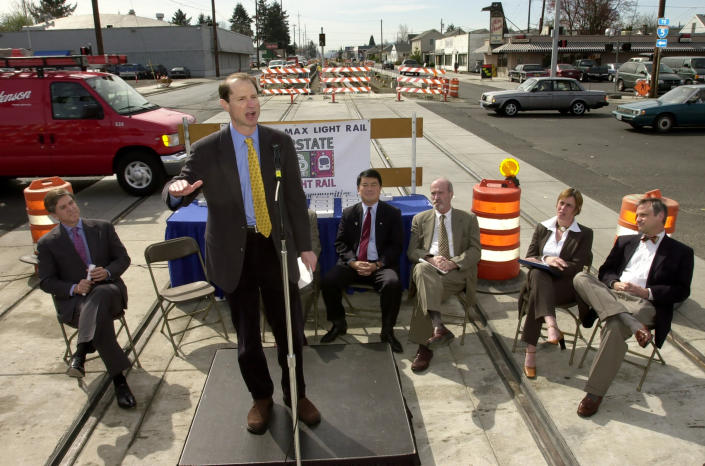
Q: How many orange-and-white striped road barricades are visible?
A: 3